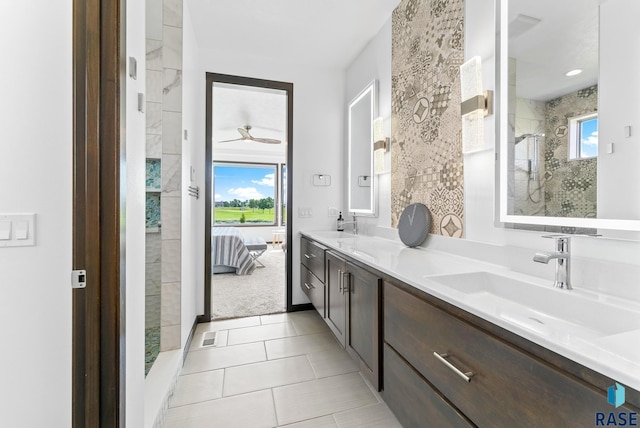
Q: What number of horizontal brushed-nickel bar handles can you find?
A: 3